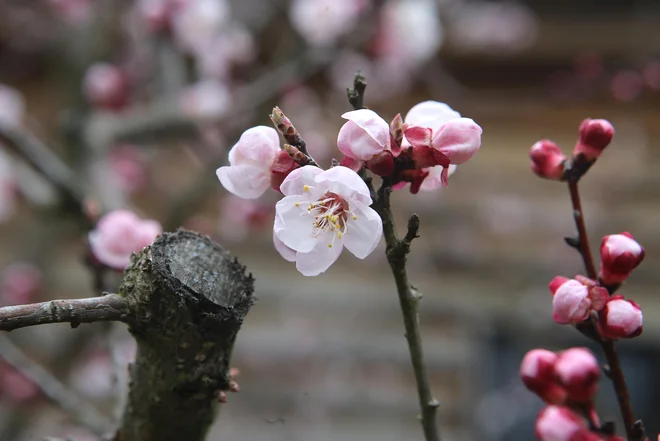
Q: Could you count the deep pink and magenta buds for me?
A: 8